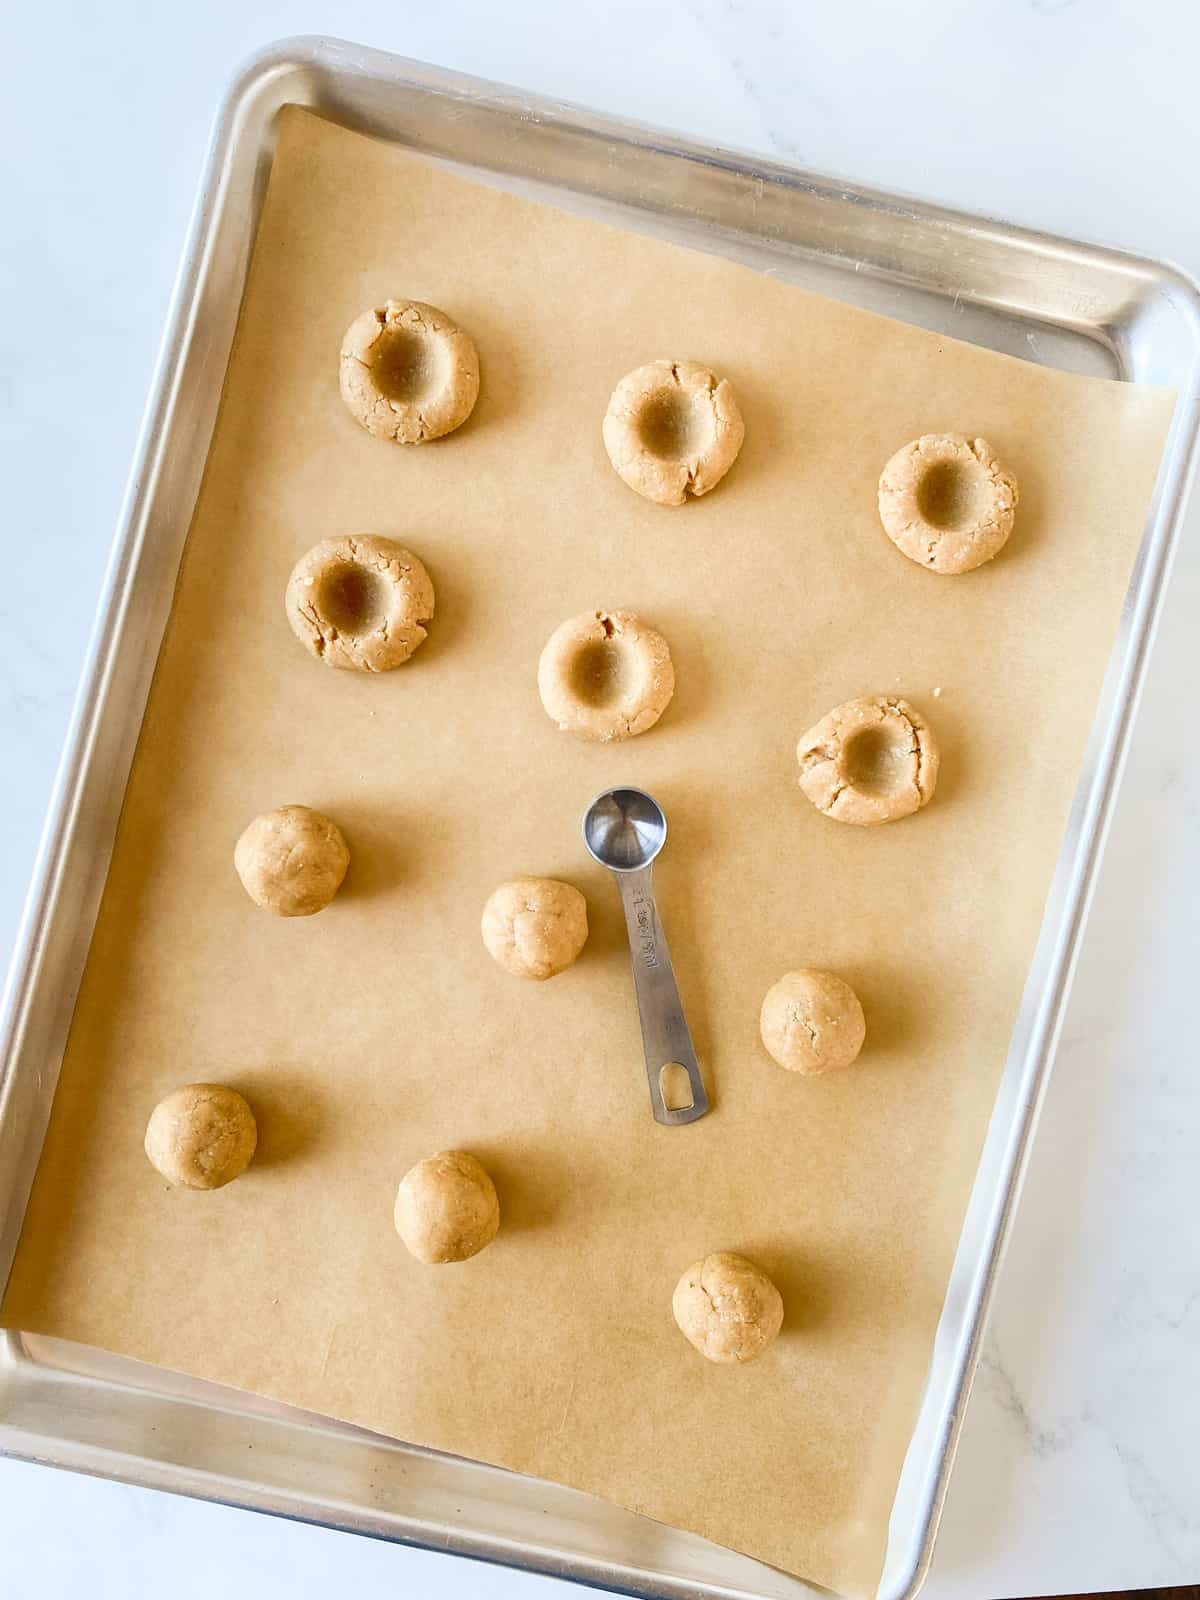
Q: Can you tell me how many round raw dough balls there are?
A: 6